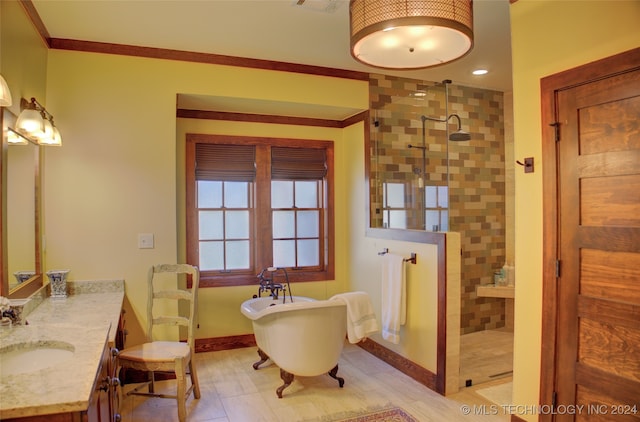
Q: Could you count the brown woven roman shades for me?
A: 2